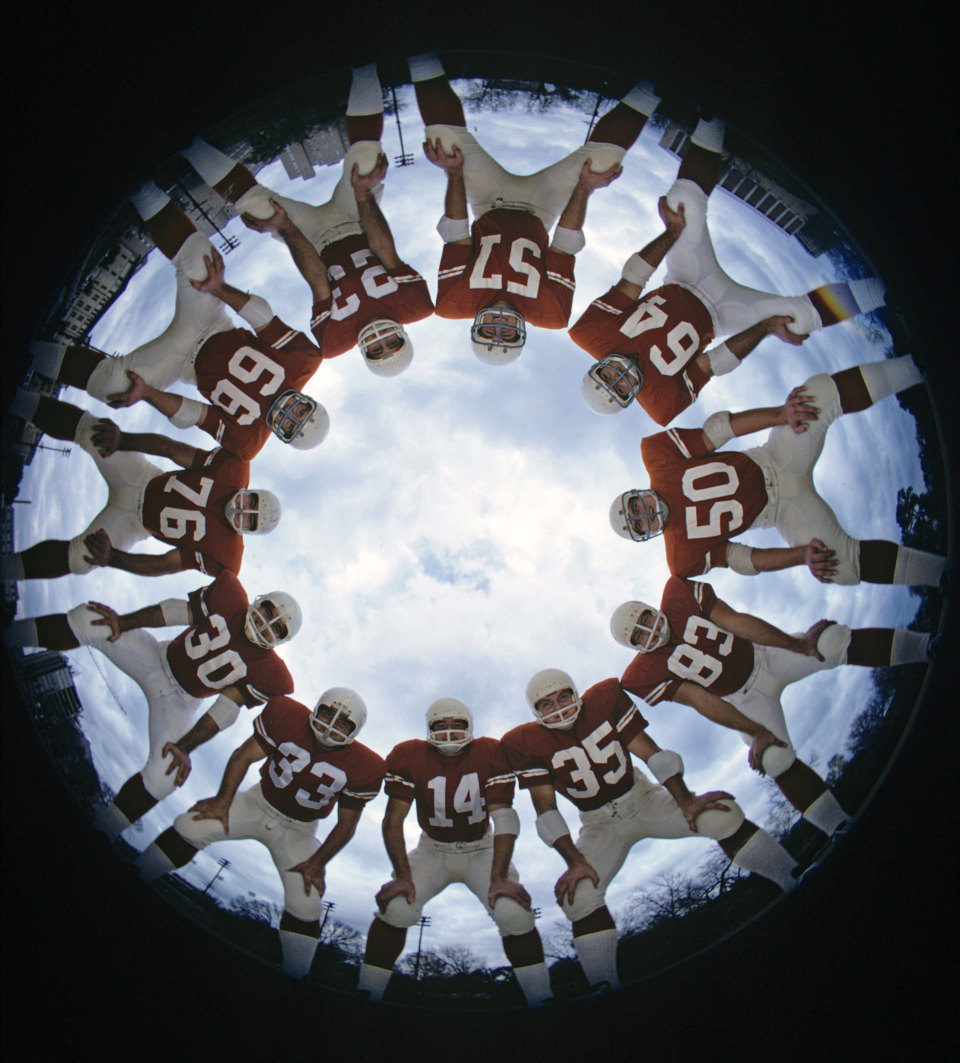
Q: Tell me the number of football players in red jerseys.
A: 11